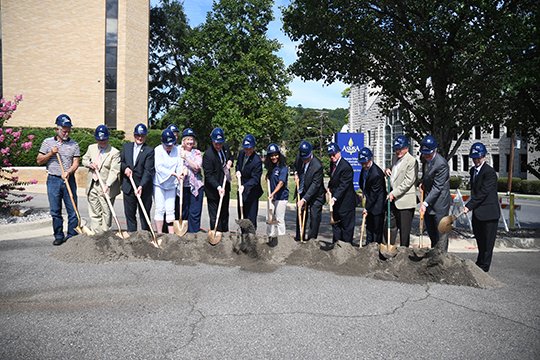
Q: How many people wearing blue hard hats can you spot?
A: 15